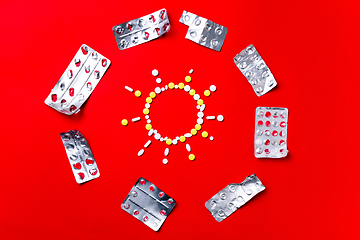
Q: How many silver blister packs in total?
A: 8